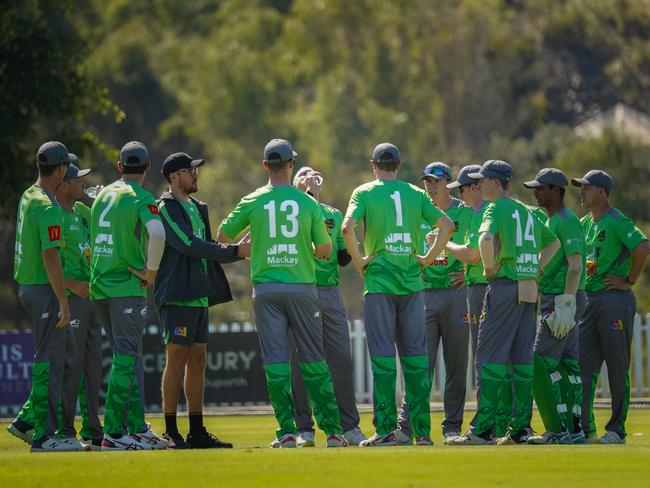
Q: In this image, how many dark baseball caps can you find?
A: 11